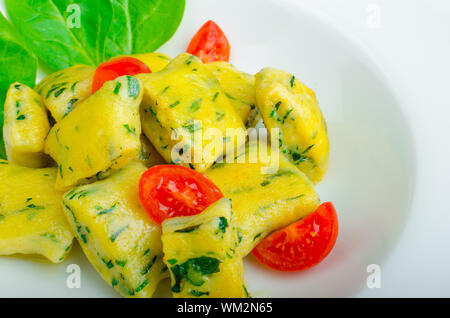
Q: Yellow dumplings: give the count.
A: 11